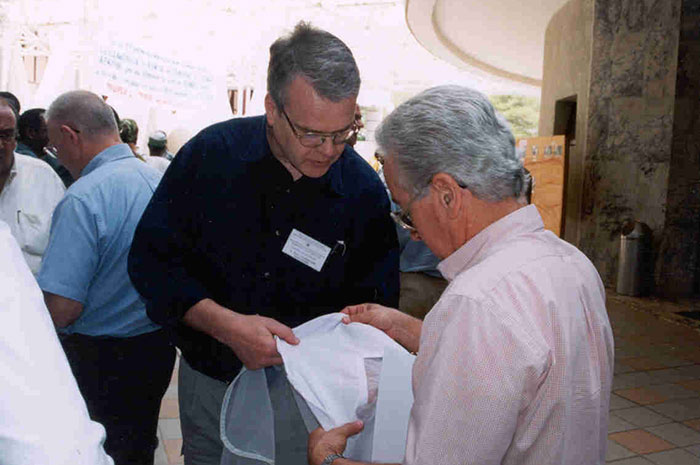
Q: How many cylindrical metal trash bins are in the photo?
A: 1